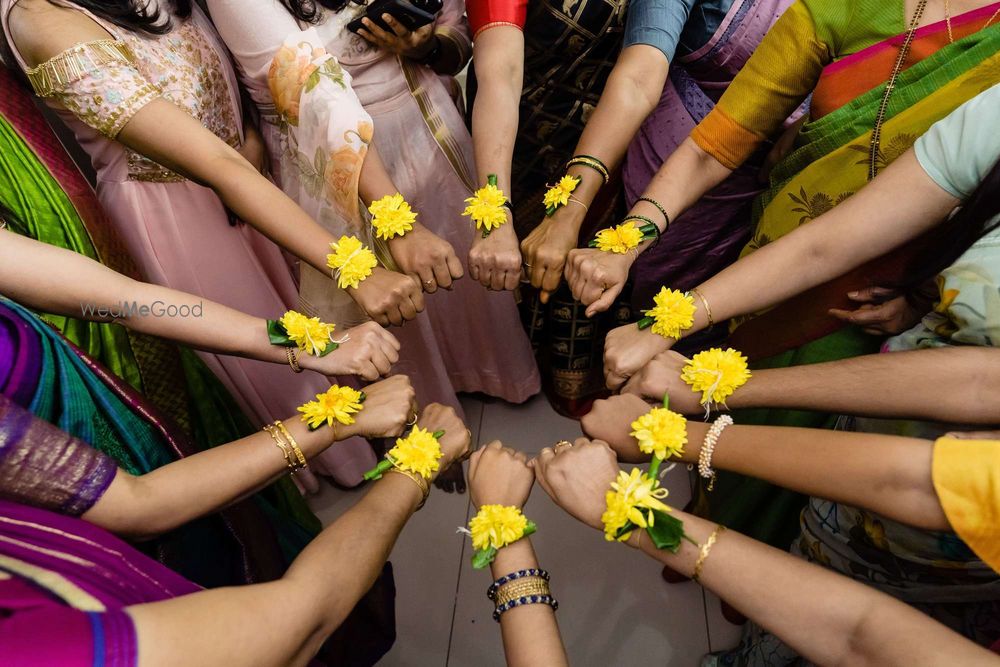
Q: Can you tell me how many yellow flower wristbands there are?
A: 13